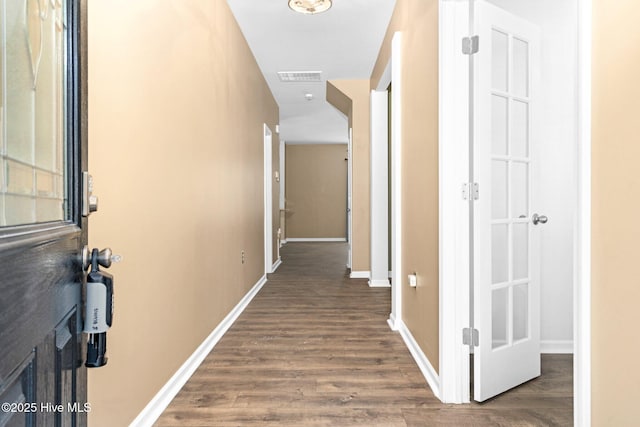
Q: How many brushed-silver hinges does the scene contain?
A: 3